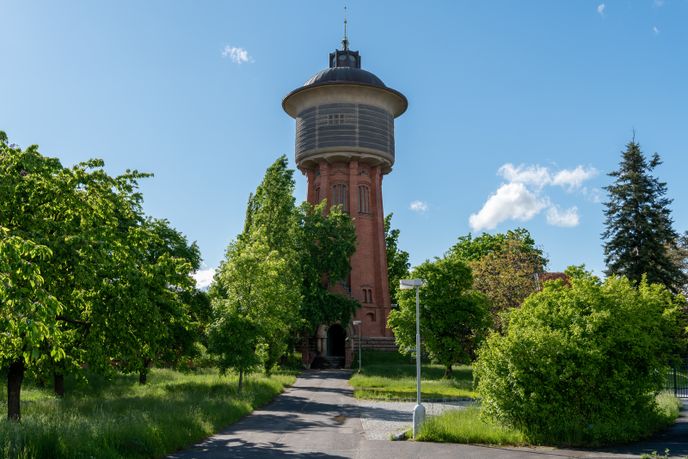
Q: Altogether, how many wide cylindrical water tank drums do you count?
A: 1